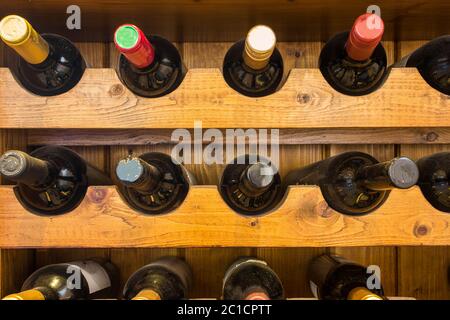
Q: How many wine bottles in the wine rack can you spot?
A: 14